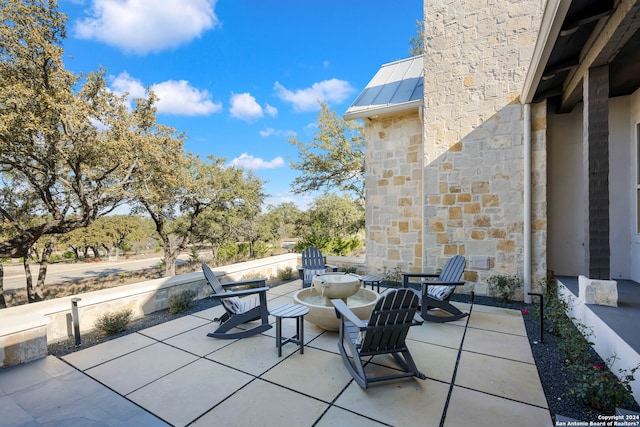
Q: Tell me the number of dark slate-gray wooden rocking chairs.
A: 4